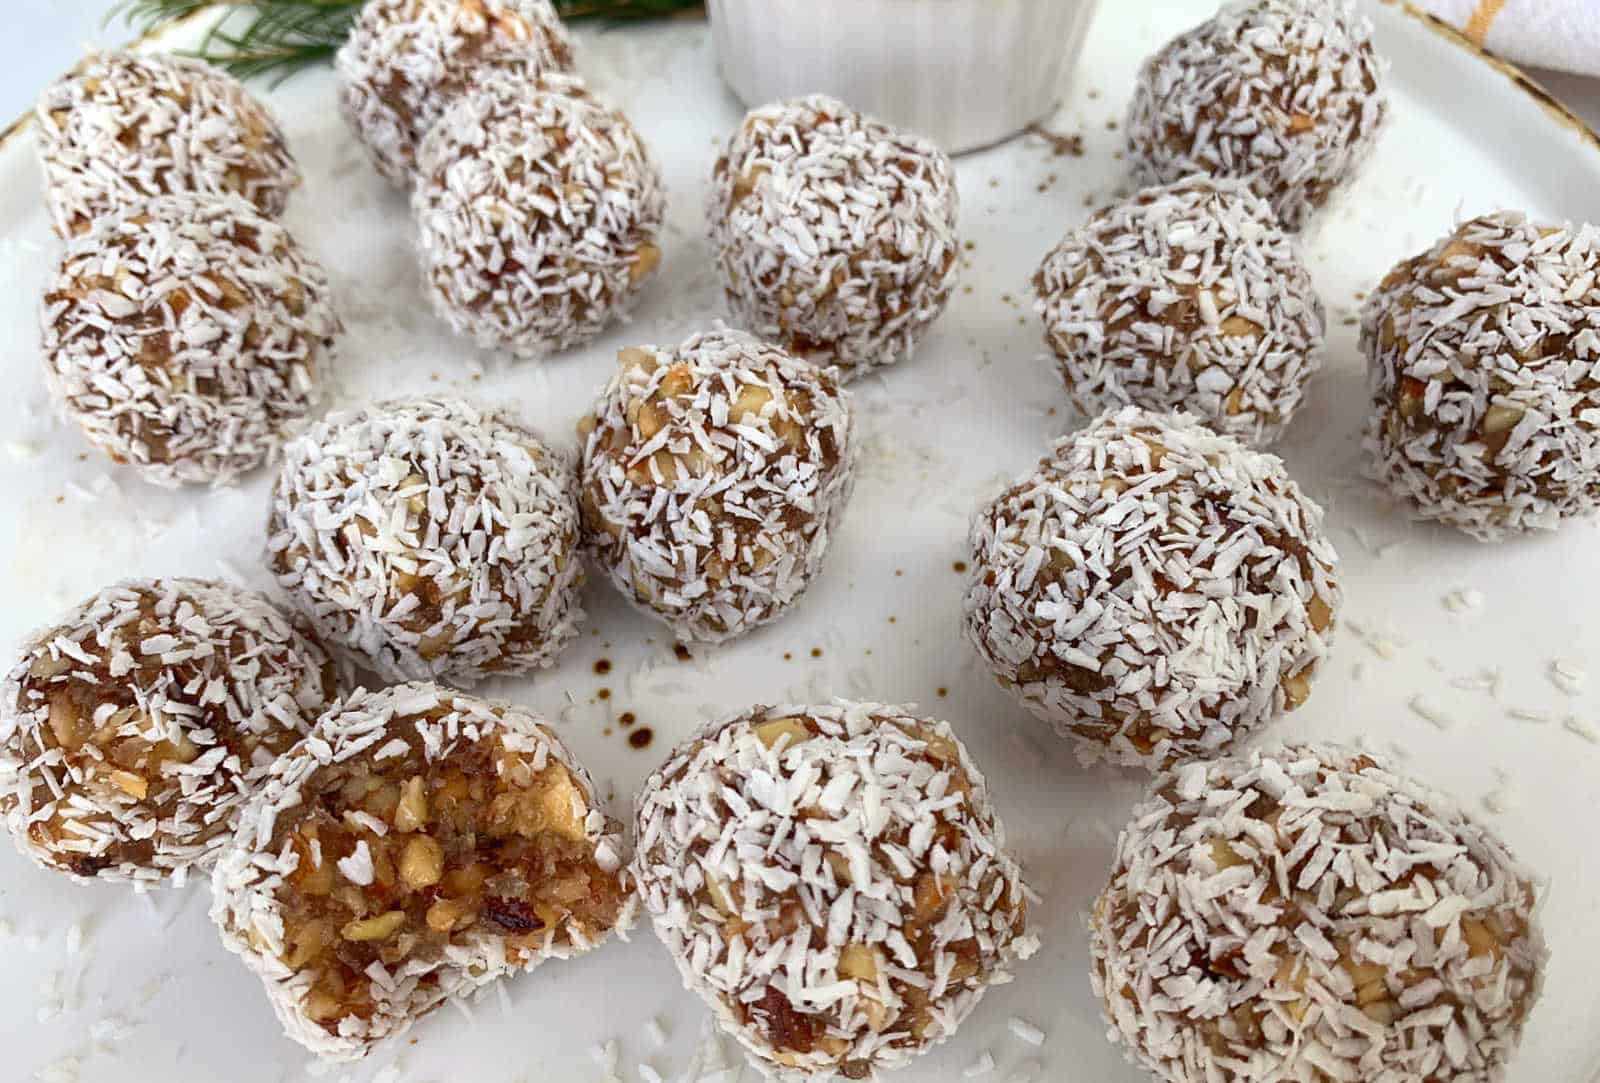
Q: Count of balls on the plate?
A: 15